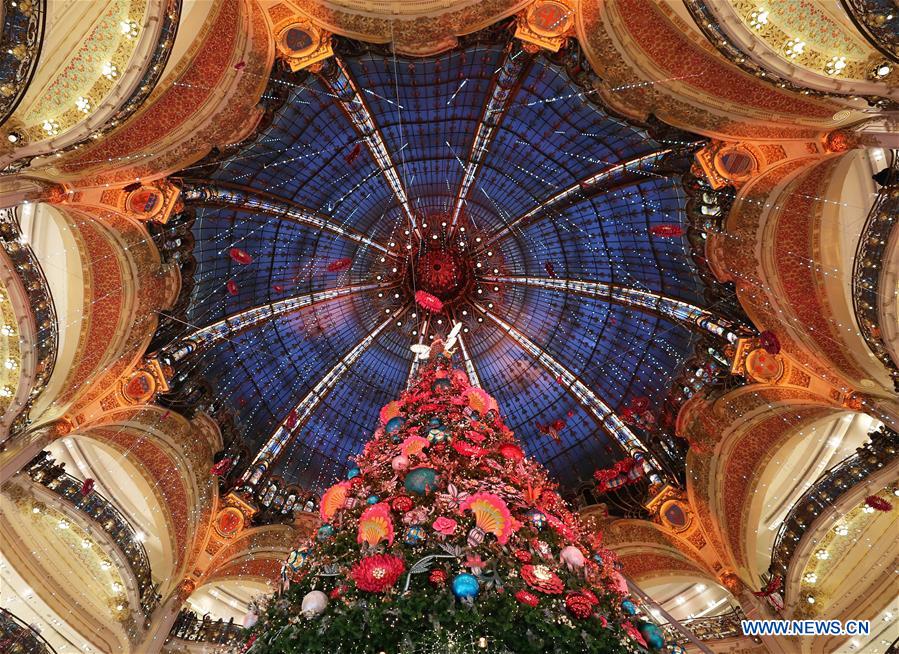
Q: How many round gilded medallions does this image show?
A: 8